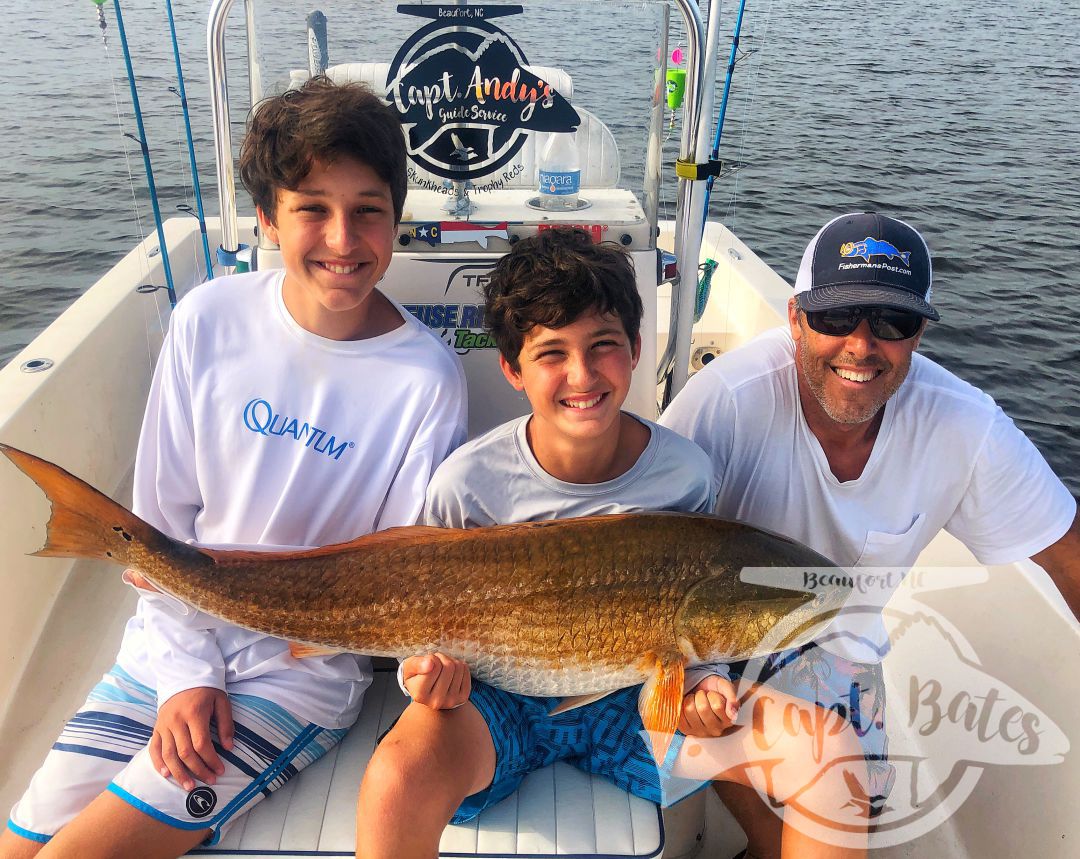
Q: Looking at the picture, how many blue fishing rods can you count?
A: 3